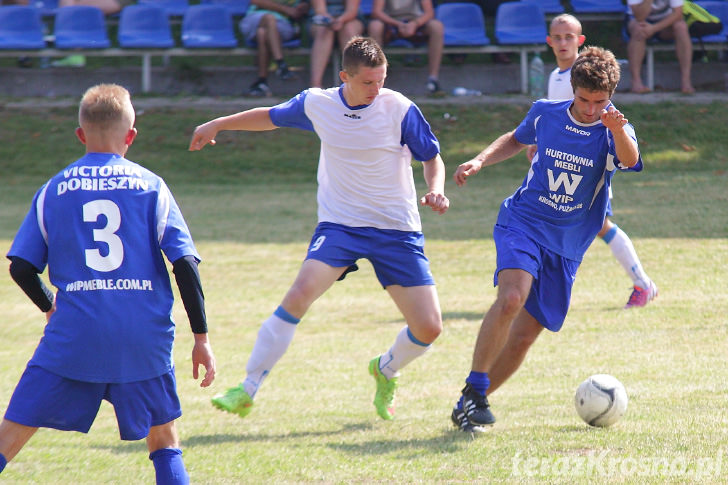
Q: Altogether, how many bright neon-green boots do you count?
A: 2